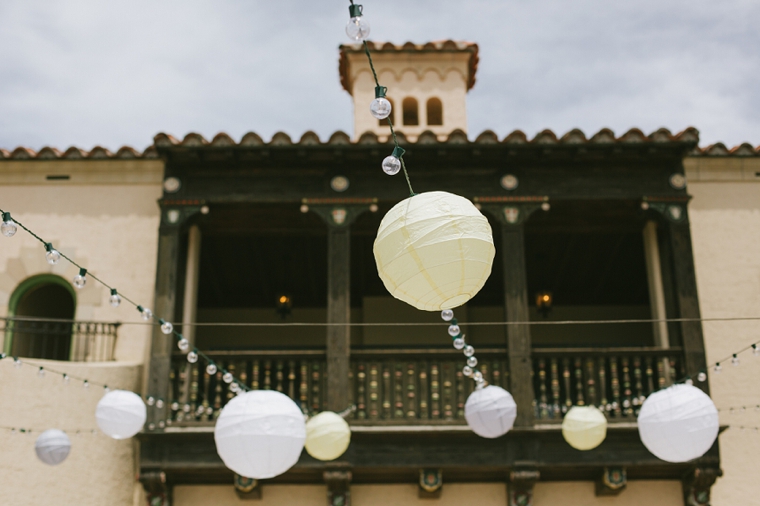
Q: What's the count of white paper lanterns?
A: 5